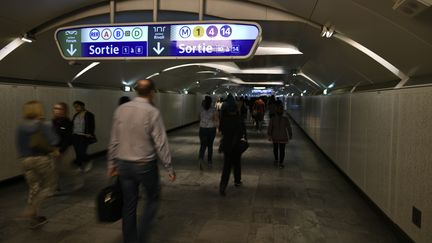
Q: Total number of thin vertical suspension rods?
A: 3